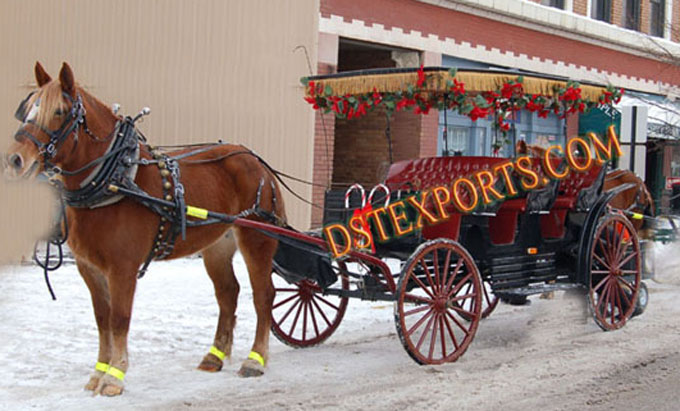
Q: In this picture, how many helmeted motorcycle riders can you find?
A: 0